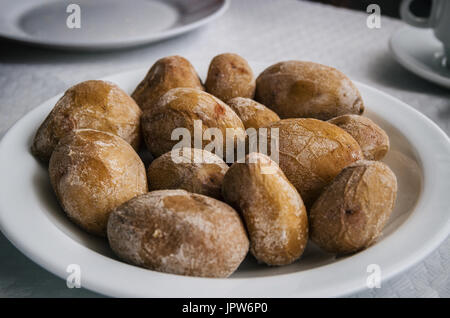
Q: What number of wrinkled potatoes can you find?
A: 13